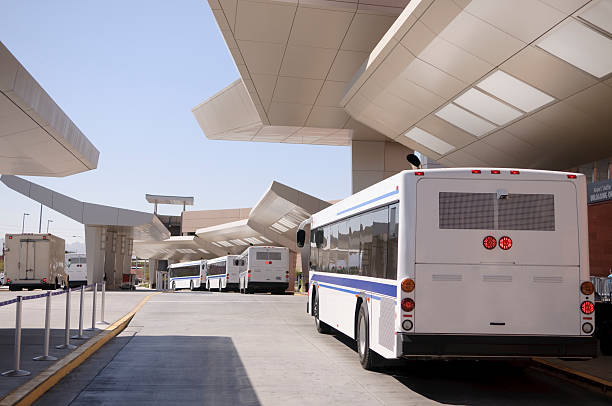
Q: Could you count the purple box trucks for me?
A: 0